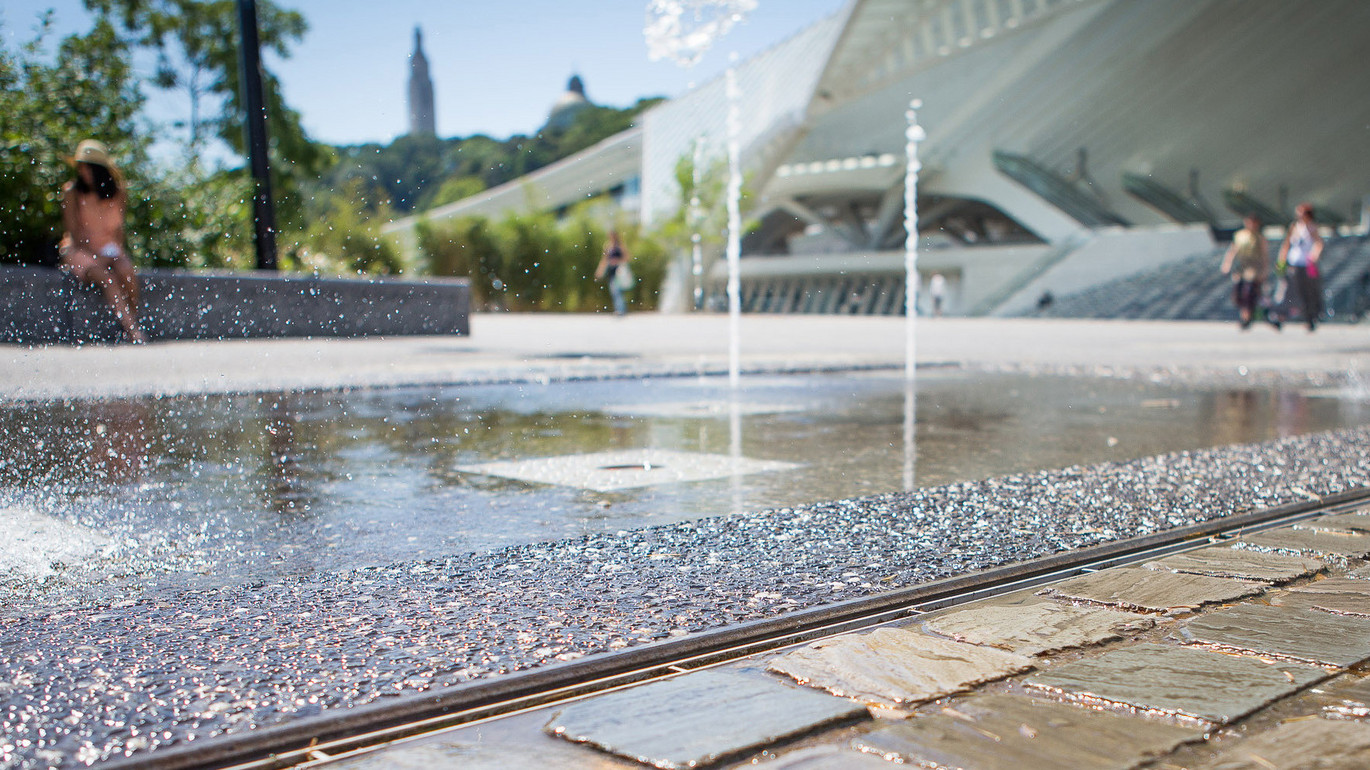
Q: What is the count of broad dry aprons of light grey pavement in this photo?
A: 1